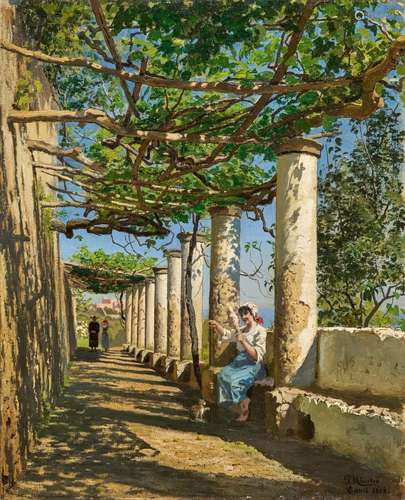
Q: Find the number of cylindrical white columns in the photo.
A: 9